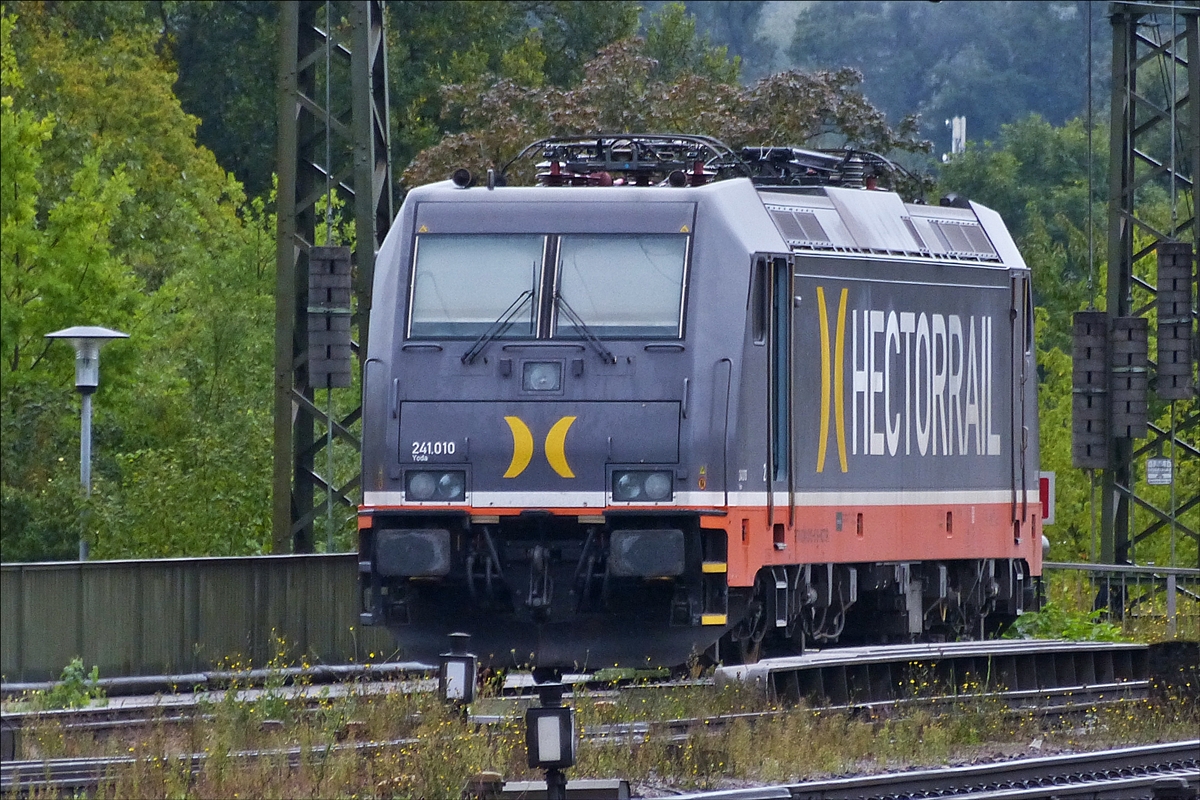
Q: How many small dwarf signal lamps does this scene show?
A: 2